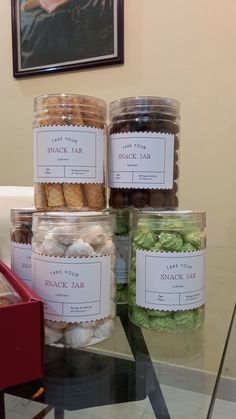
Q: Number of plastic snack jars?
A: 6